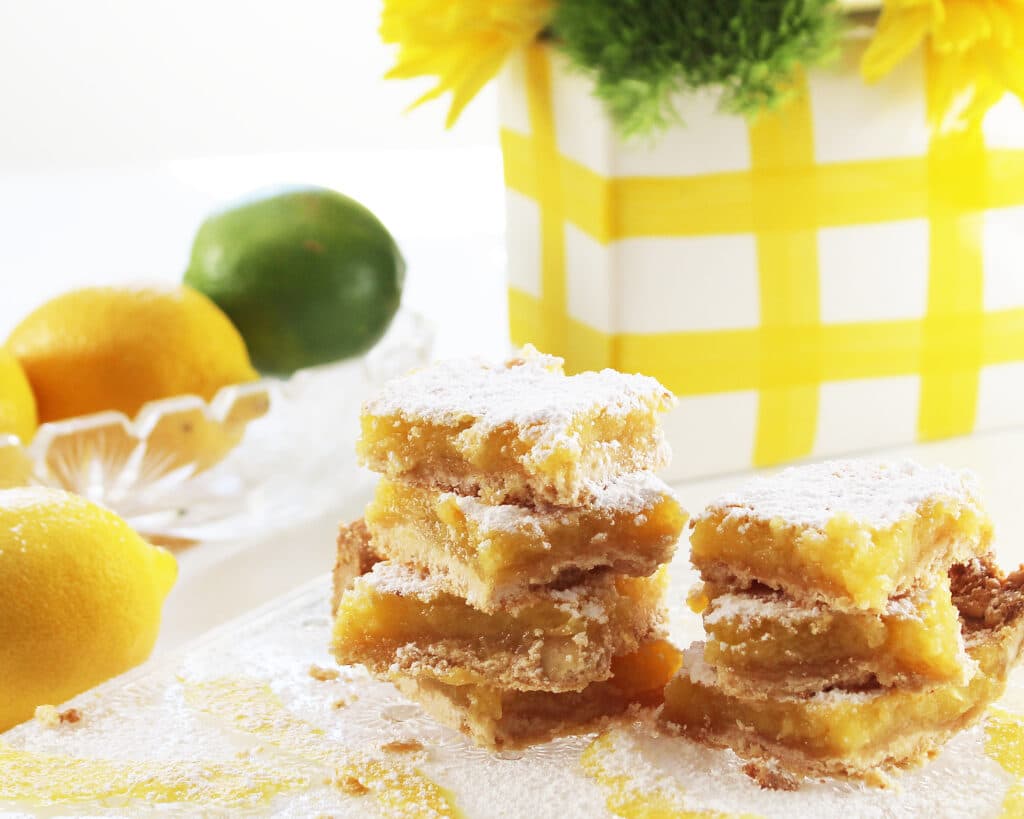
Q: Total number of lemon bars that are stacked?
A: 7